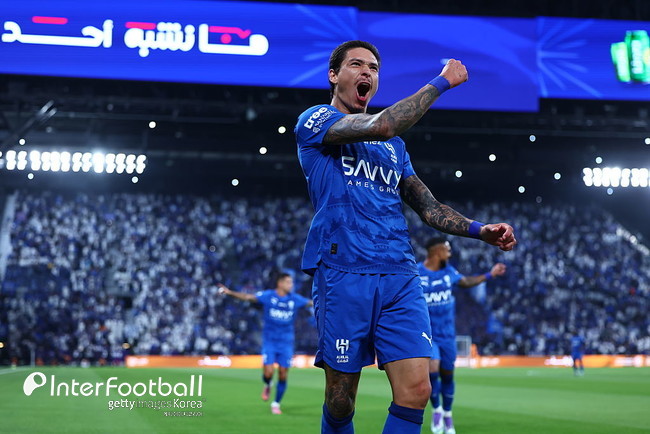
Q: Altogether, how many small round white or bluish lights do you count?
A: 15